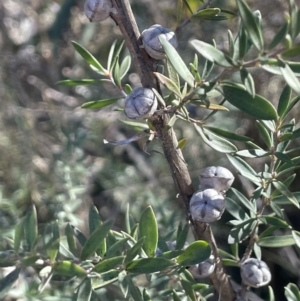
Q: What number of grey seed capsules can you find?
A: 7